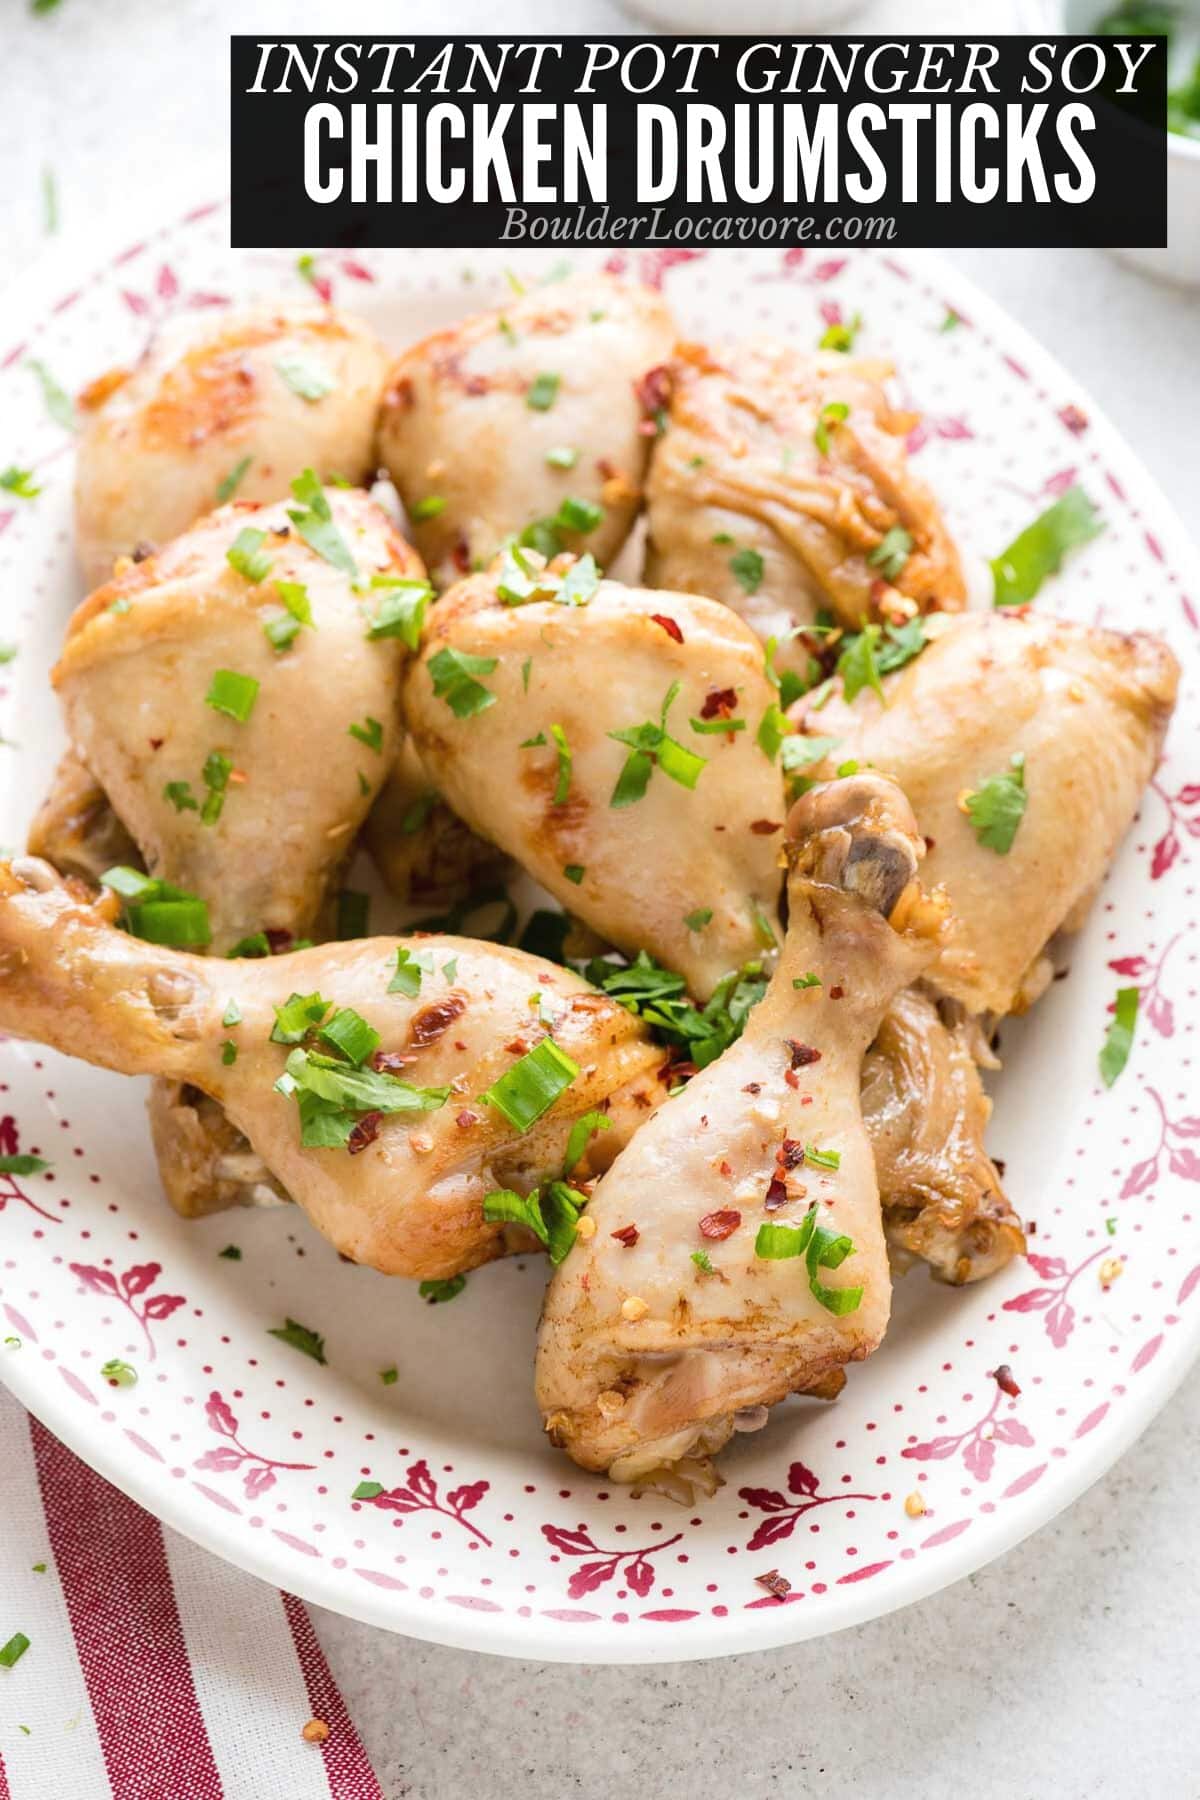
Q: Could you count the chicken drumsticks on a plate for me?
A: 8